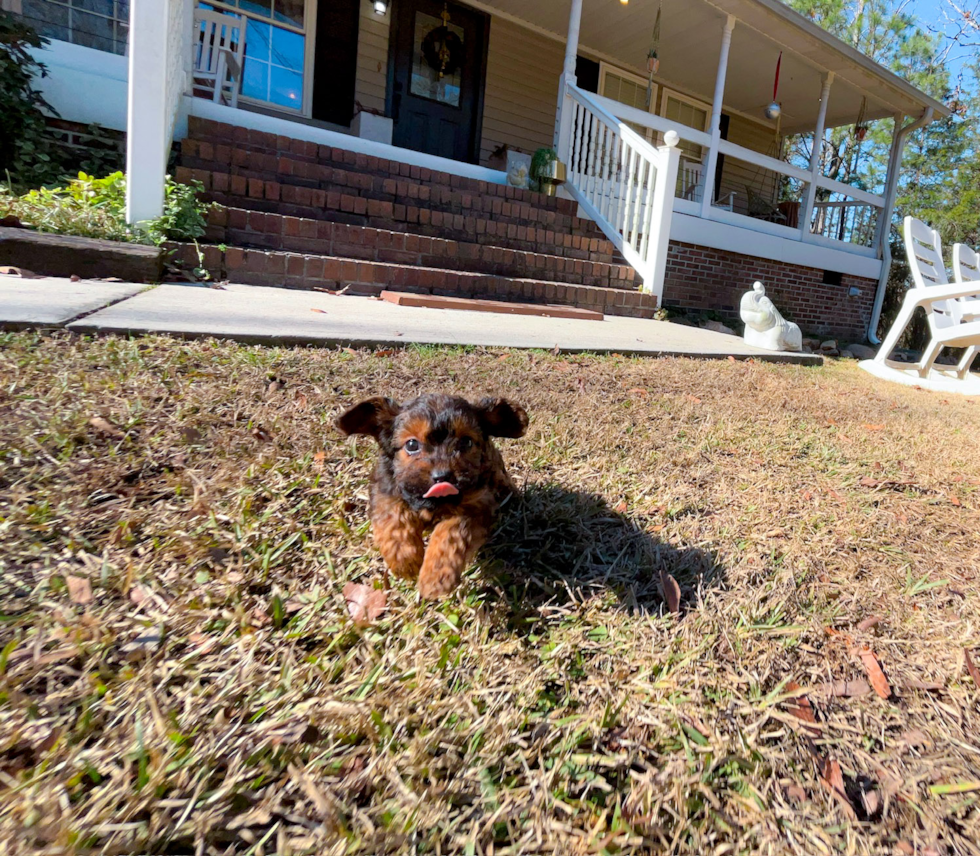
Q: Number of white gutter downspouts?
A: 1